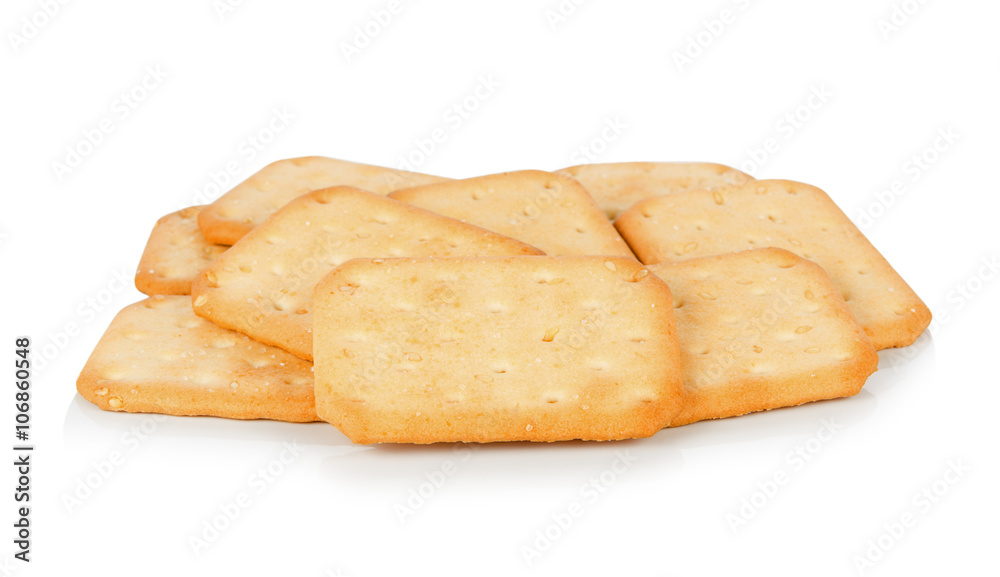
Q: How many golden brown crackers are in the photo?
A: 9